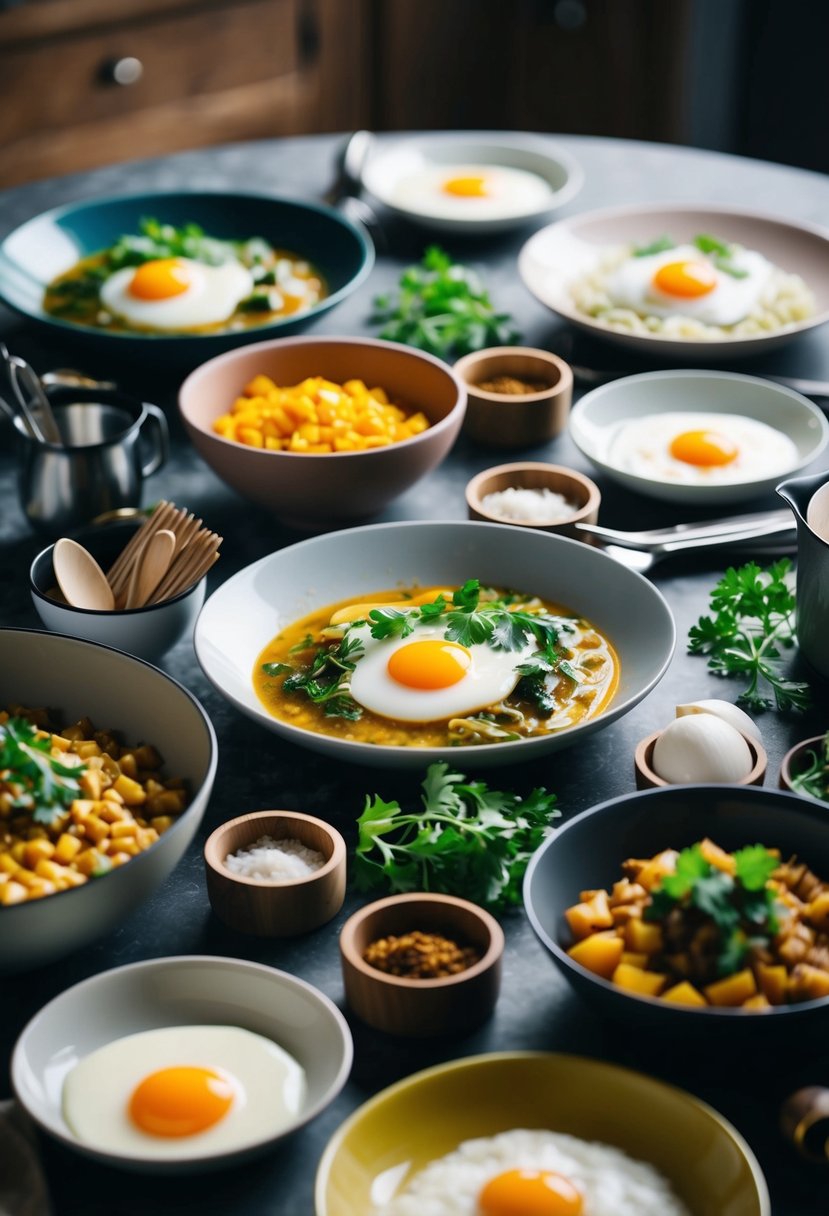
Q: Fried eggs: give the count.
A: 7